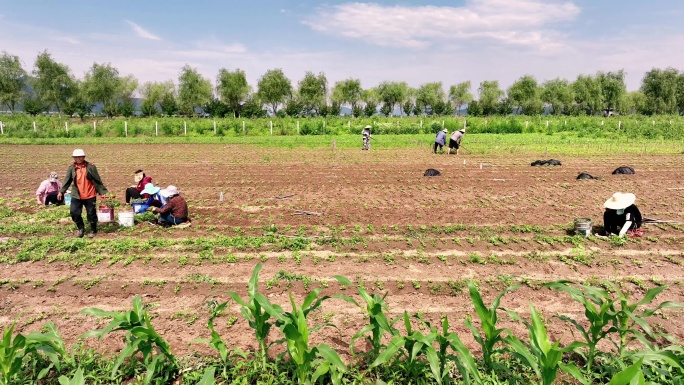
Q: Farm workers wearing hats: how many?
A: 9